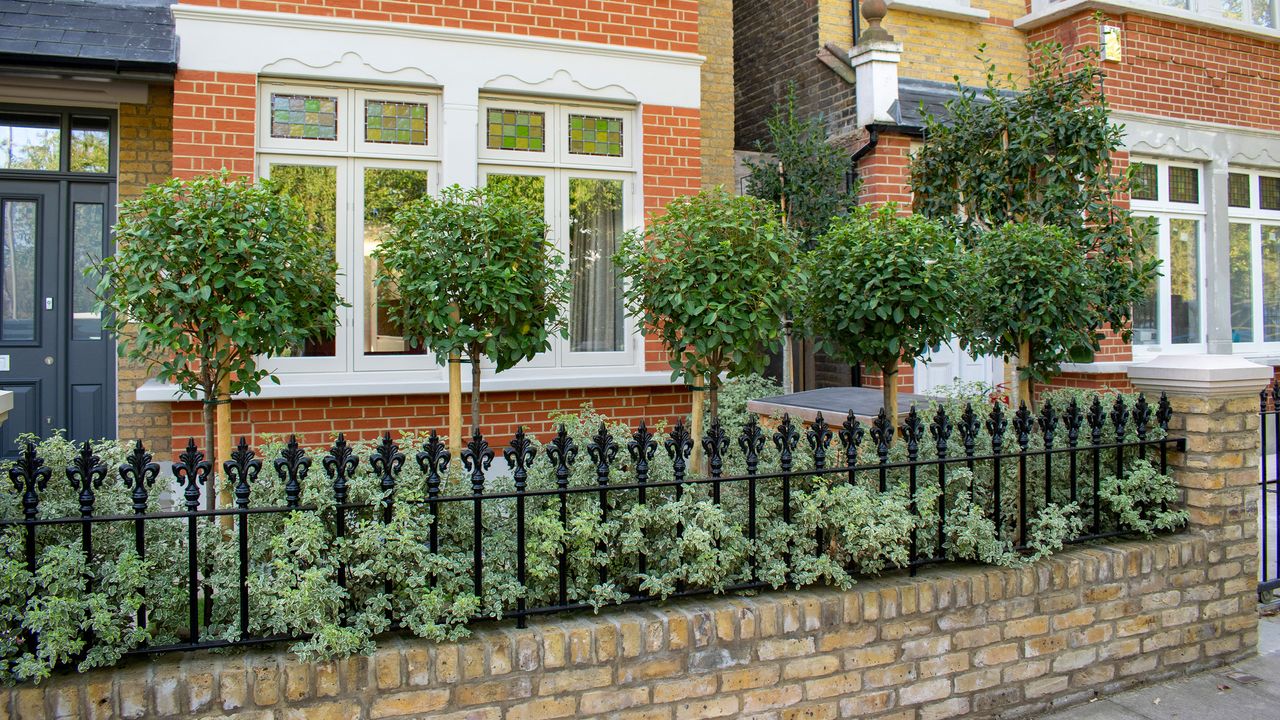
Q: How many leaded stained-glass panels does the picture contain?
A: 8